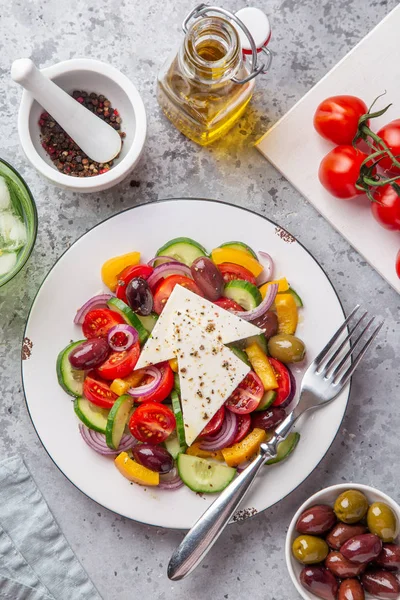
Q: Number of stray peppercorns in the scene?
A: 2